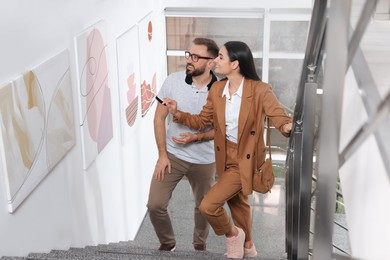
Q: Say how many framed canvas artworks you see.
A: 4